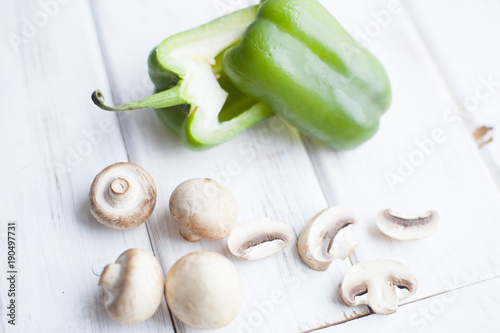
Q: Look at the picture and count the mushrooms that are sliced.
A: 4